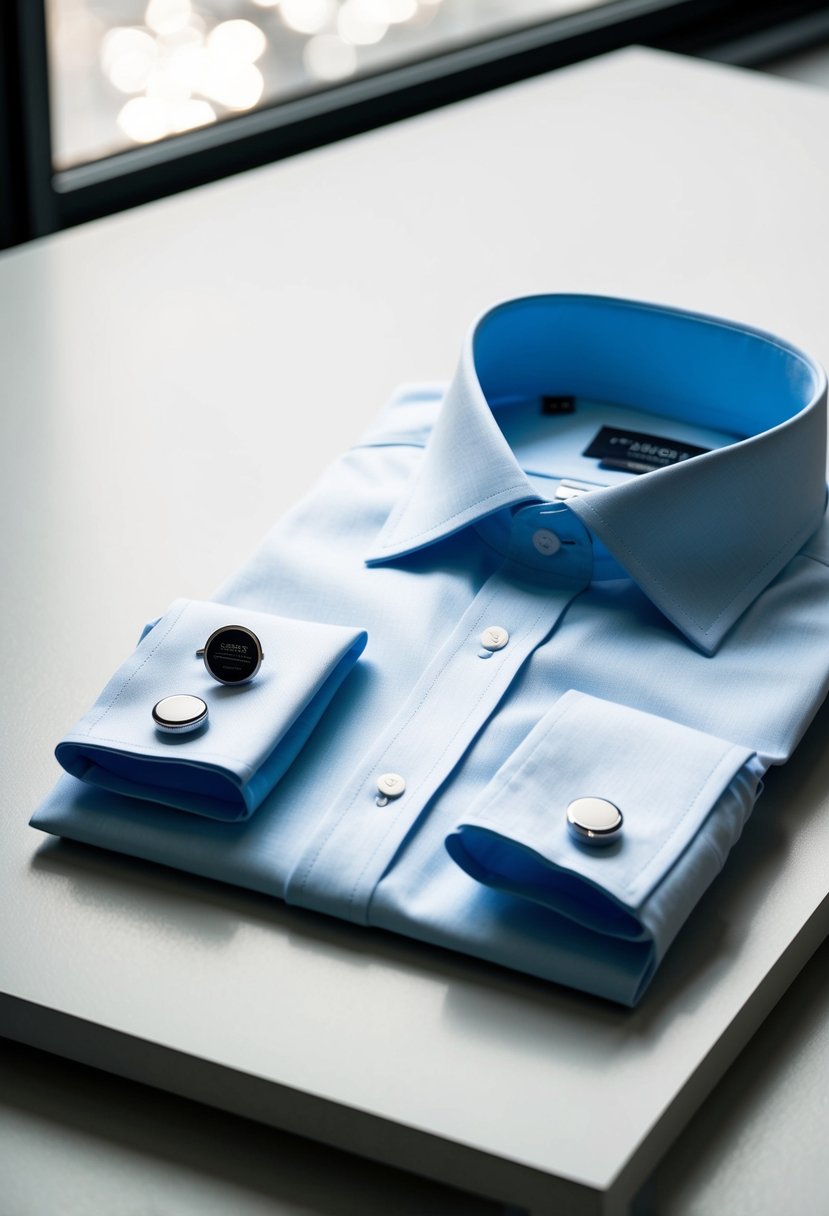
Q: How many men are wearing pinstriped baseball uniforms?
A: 0